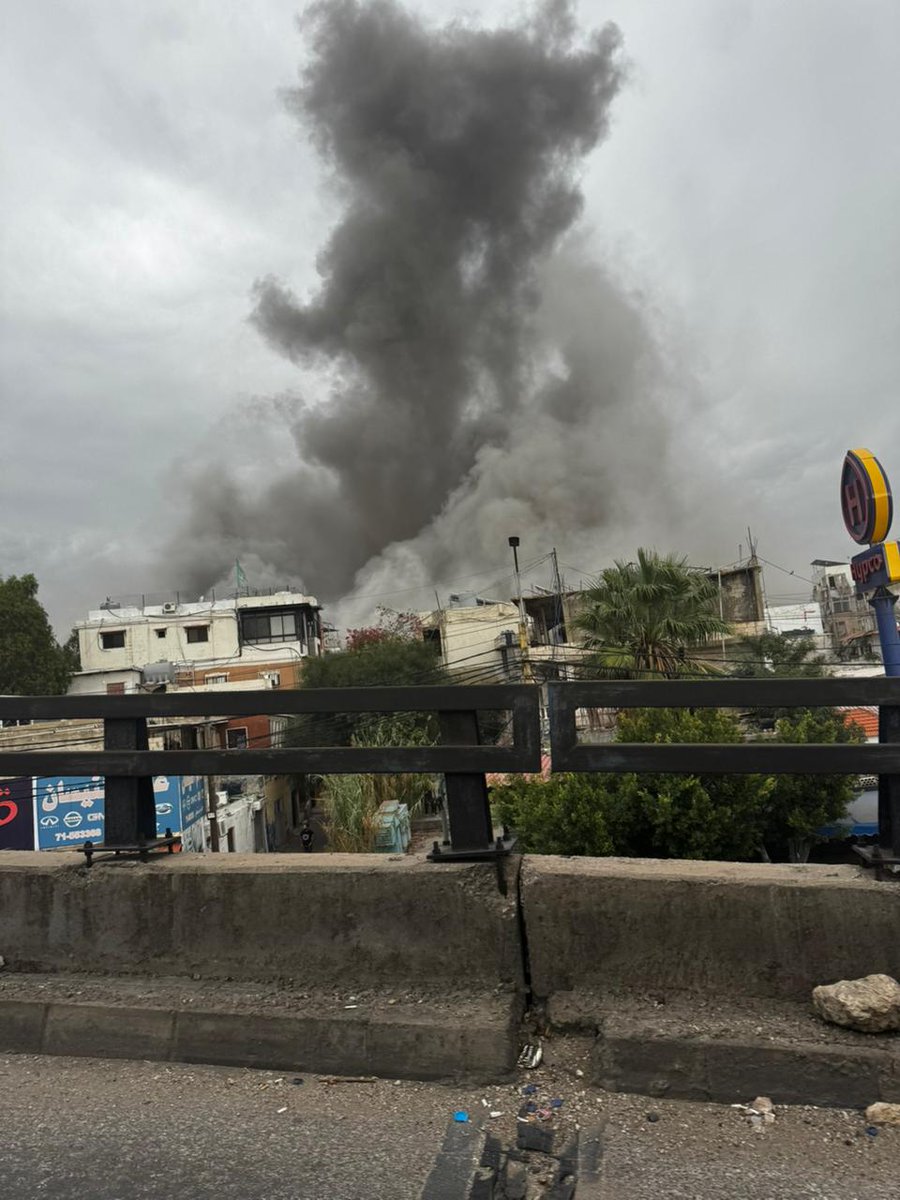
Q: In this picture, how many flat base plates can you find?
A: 3